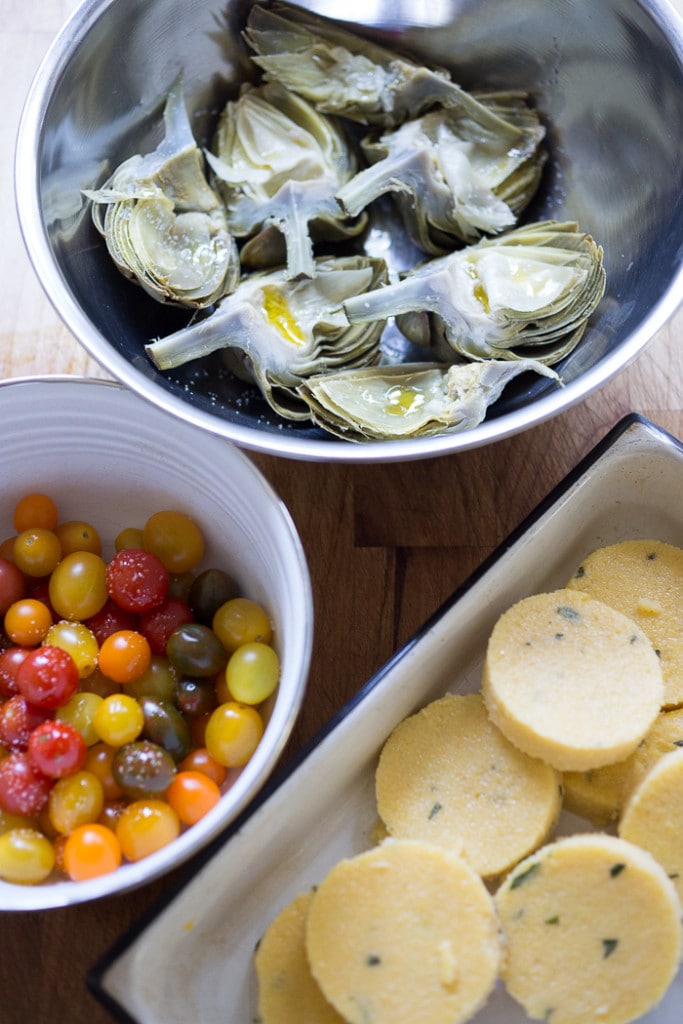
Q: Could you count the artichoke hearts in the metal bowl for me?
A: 7